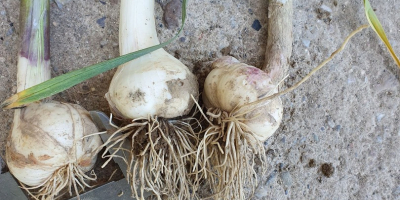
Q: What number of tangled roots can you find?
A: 3